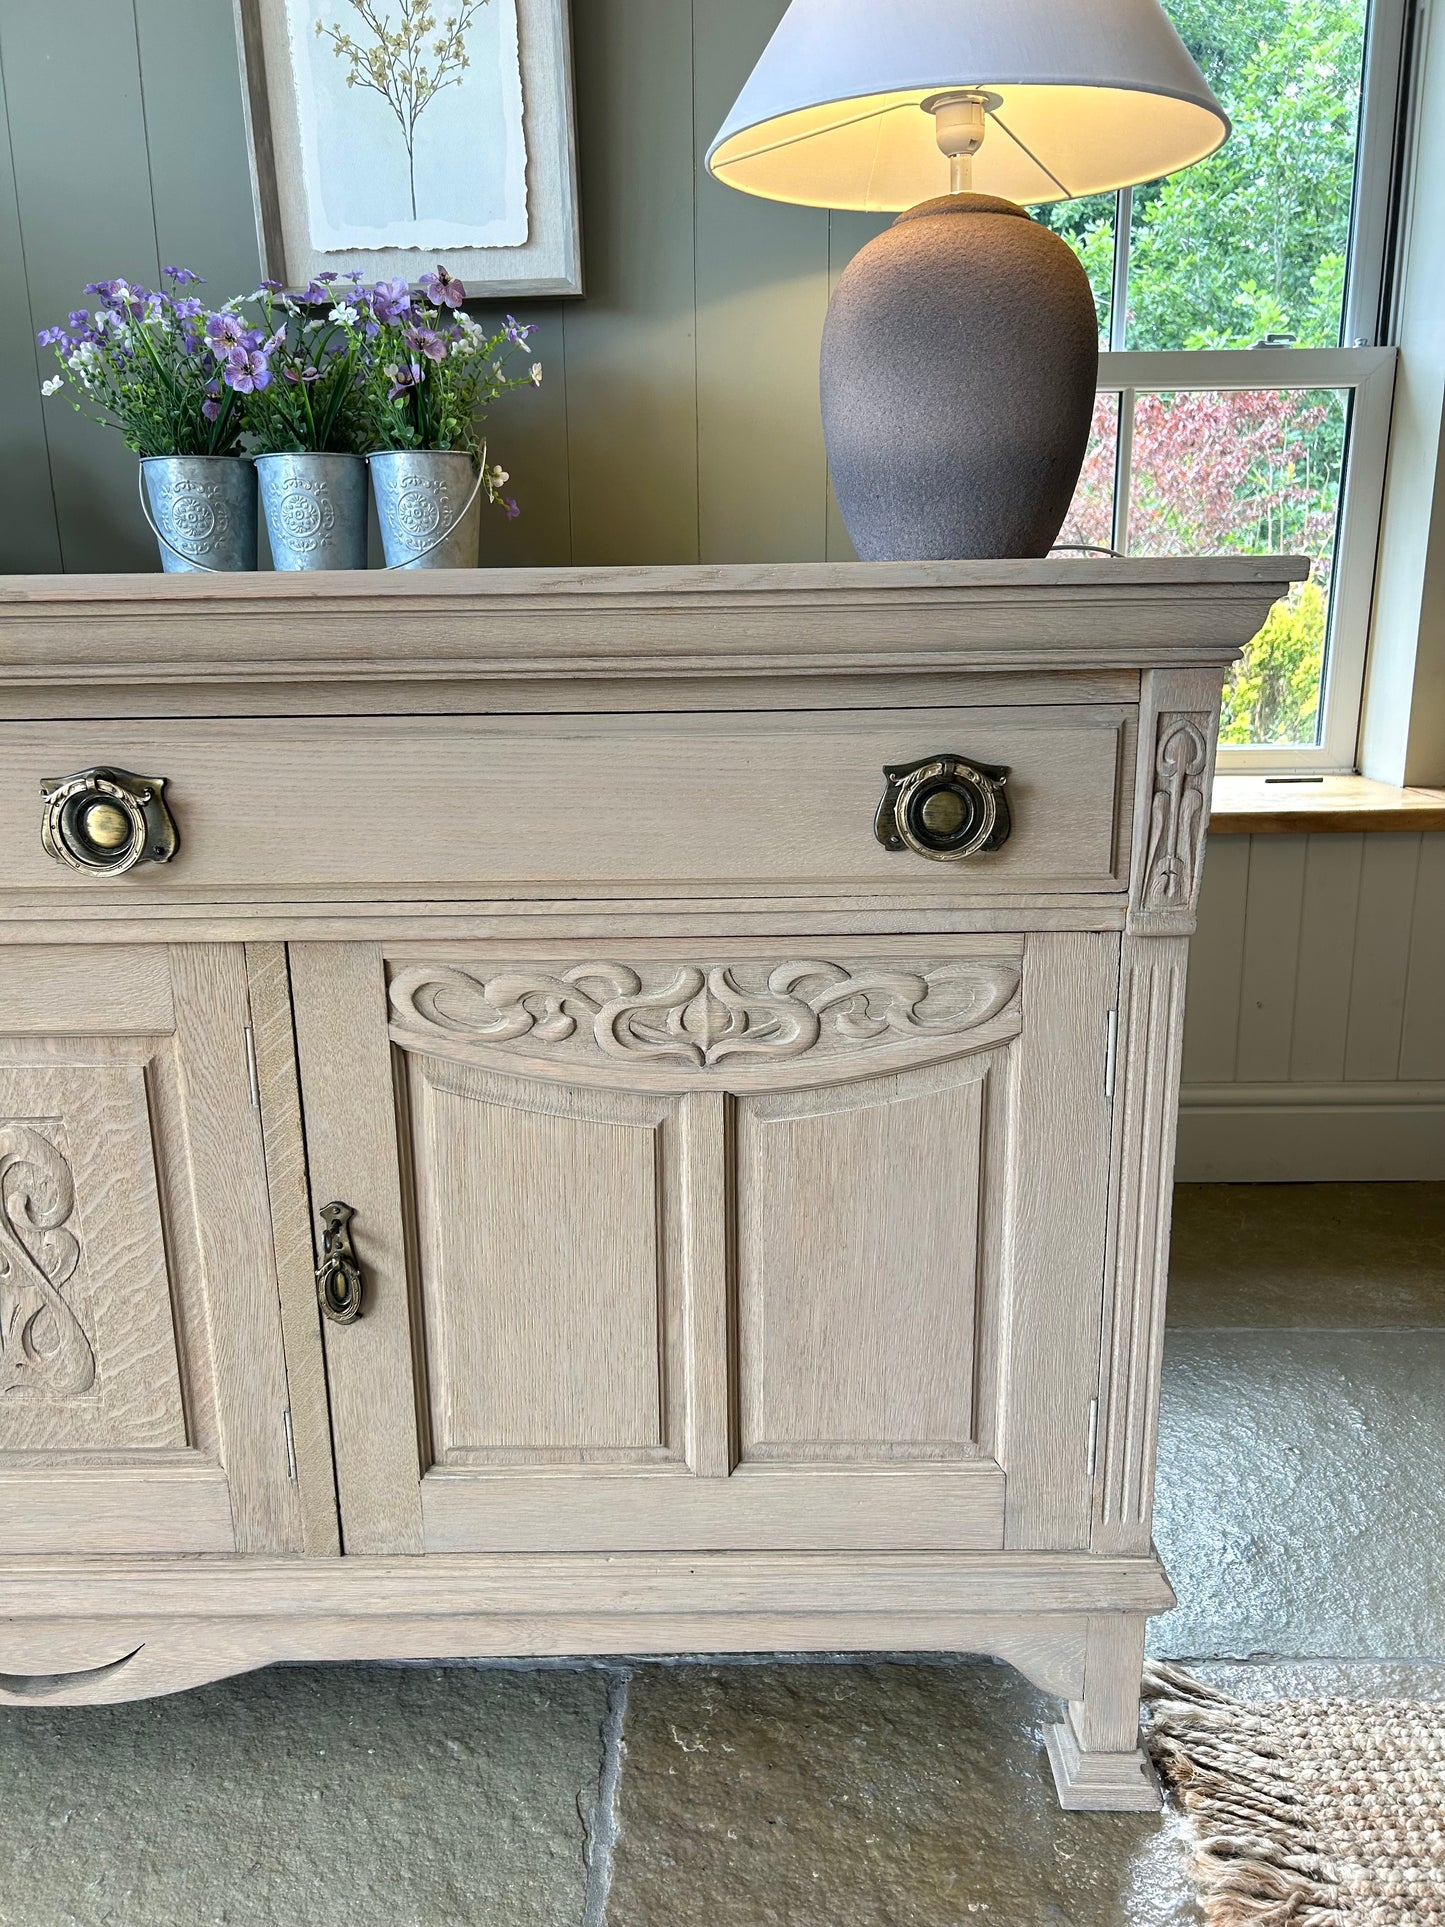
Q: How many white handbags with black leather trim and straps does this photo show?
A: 0